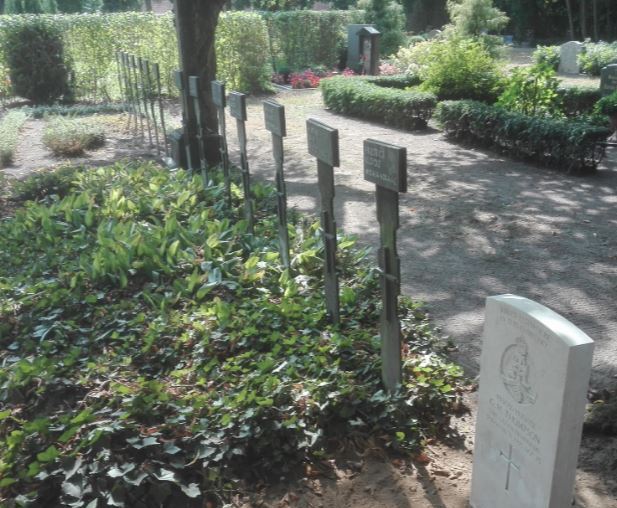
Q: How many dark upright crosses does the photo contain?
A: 14